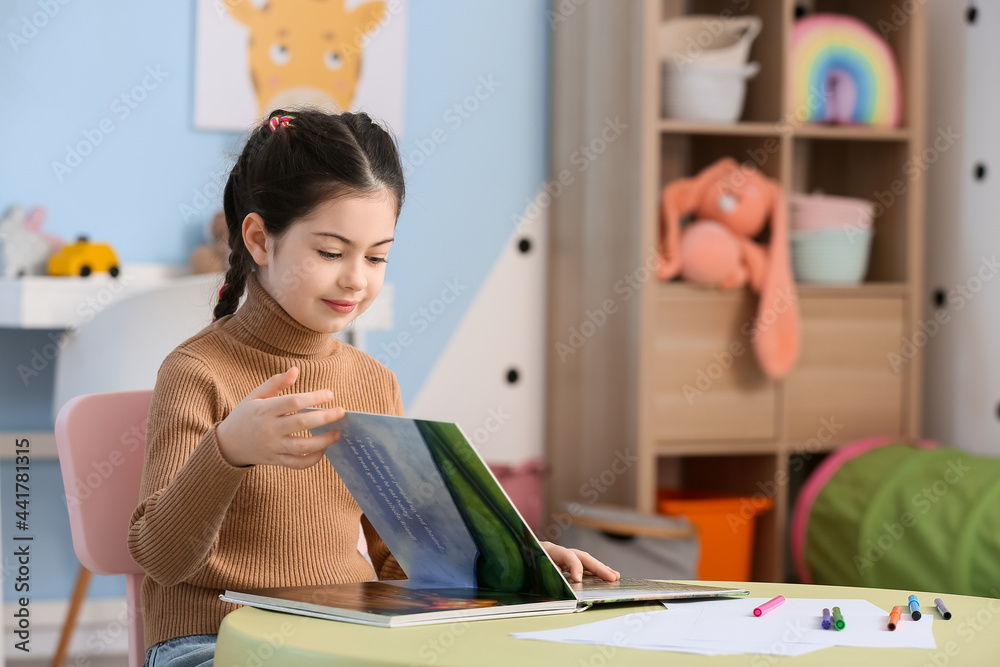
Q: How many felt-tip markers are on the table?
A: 6